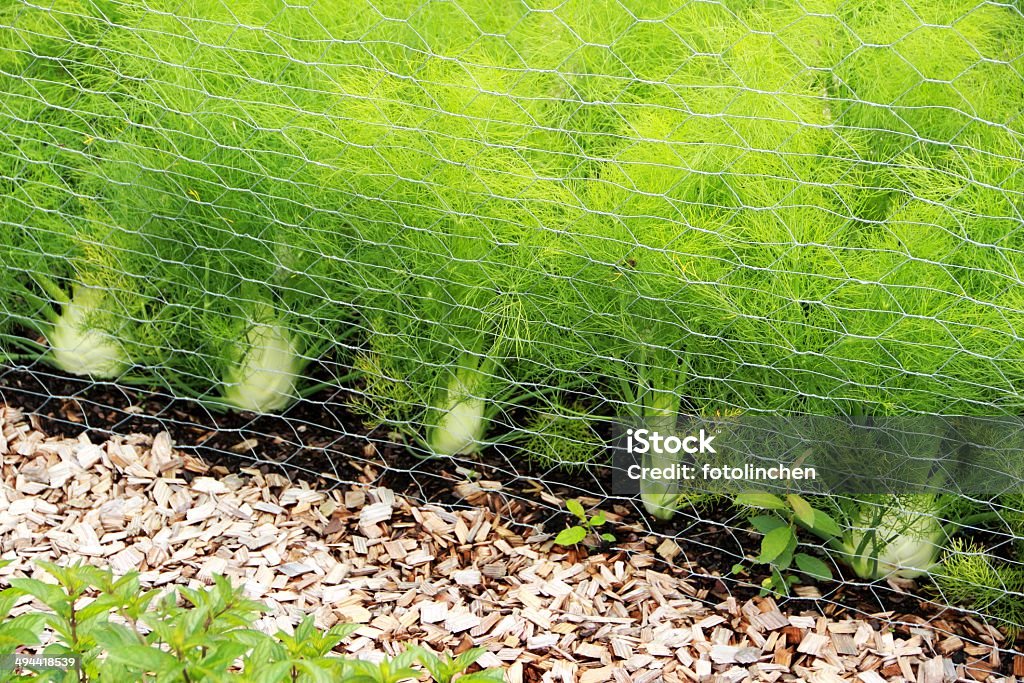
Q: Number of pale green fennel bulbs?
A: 5